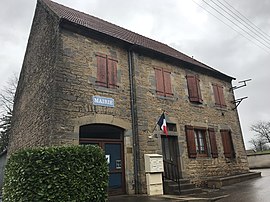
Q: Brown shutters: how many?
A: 11